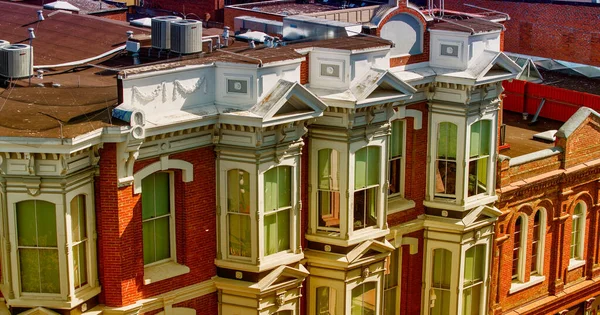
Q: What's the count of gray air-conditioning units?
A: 4